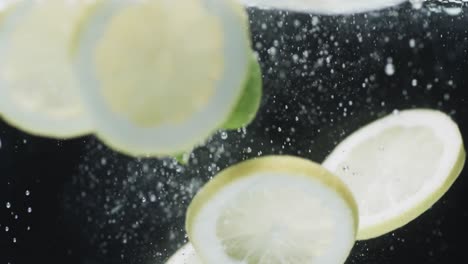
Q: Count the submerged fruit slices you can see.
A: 5